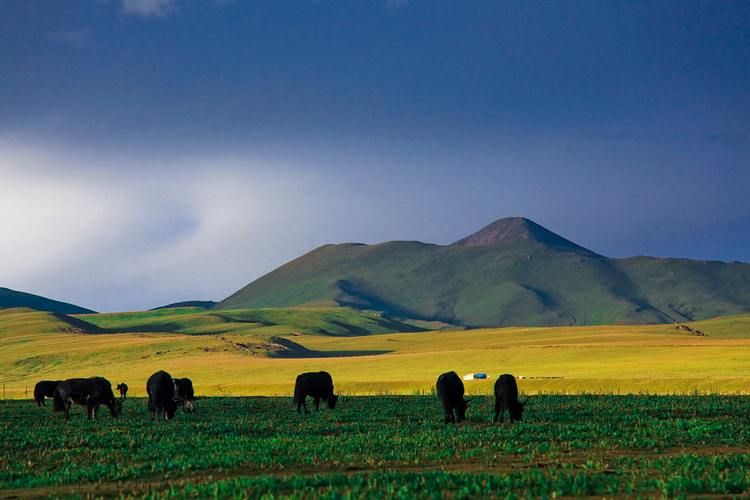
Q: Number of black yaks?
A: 8